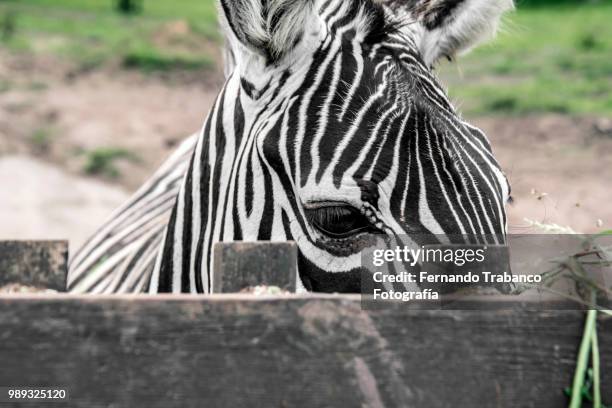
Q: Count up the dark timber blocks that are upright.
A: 3